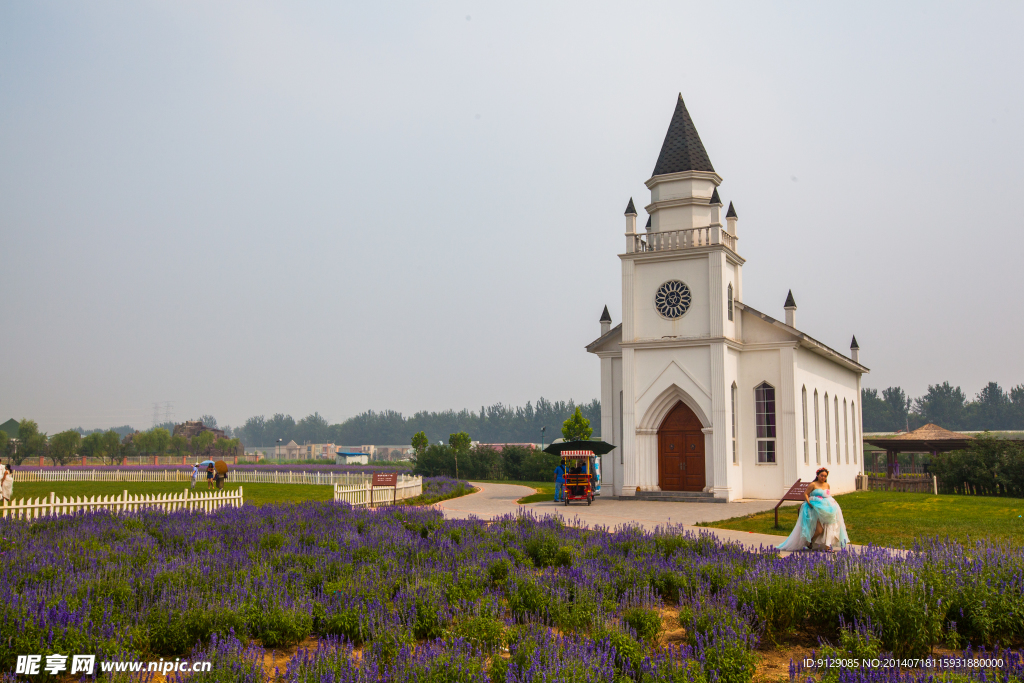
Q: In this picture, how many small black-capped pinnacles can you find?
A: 7